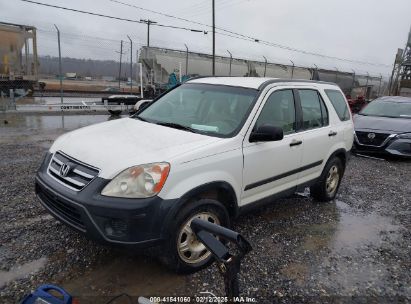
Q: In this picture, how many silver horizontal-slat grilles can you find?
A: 1